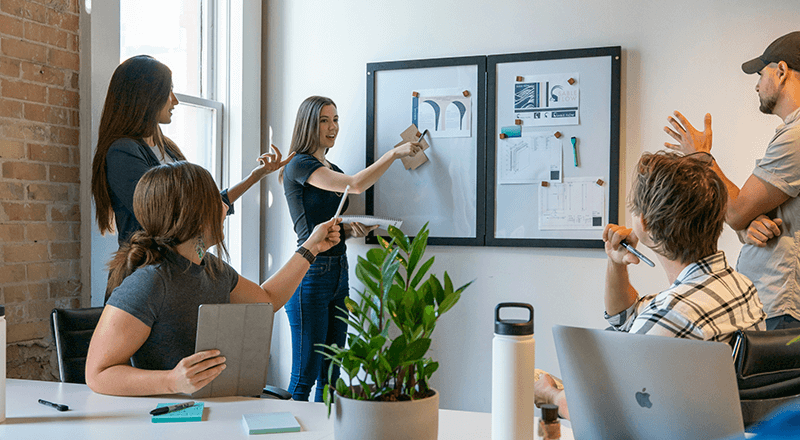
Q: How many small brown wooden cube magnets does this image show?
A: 10